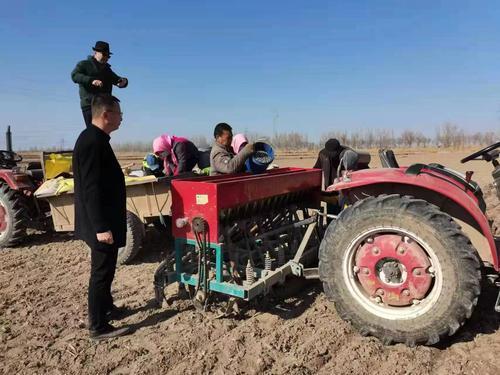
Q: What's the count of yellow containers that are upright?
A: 1